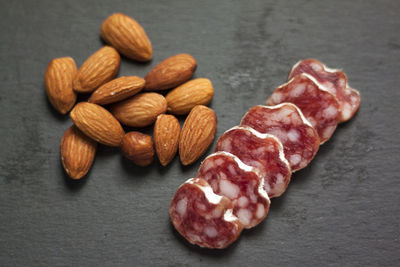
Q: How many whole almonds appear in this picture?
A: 11